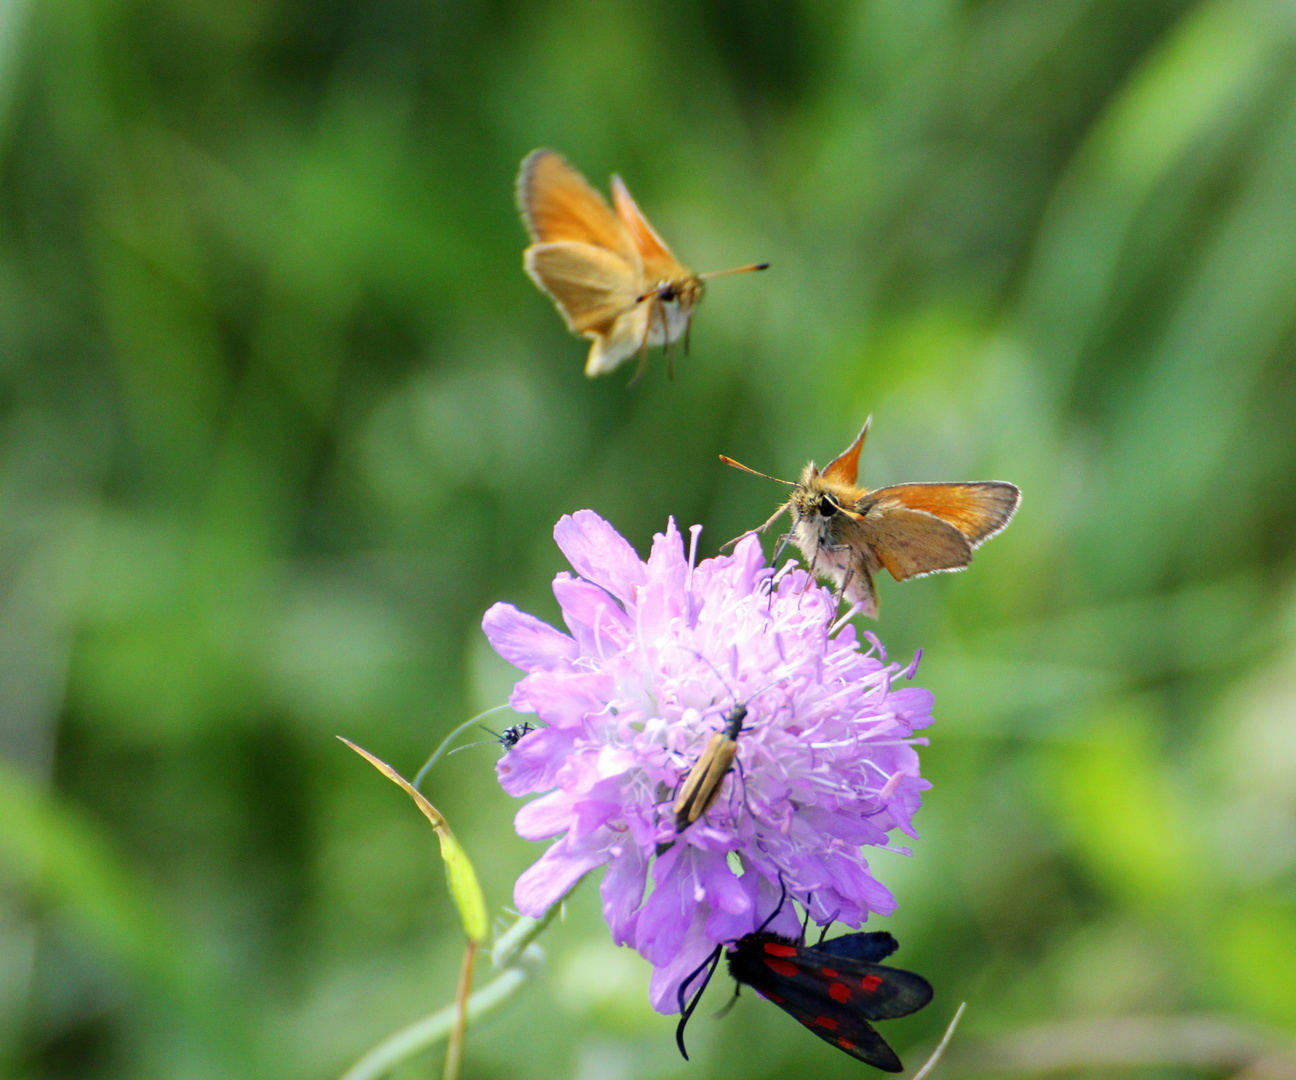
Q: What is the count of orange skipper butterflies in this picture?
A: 2